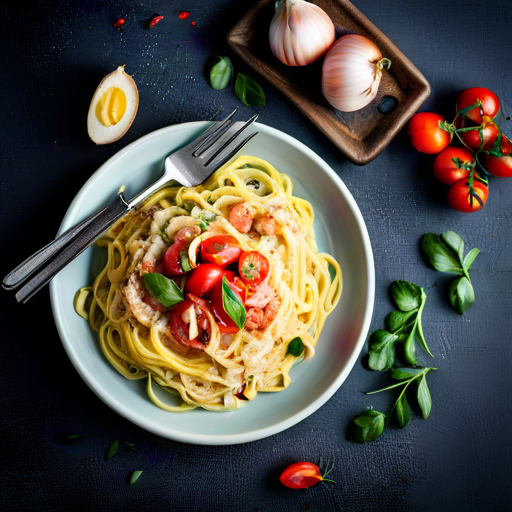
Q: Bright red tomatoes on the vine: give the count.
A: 6